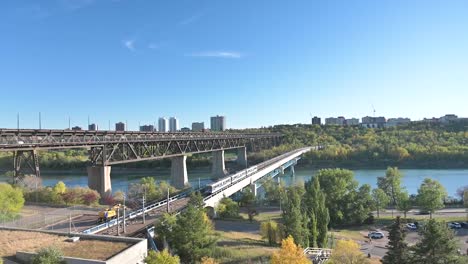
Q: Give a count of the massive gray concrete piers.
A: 4